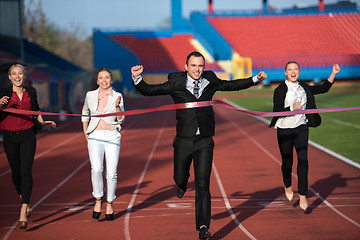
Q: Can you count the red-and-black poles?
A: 2